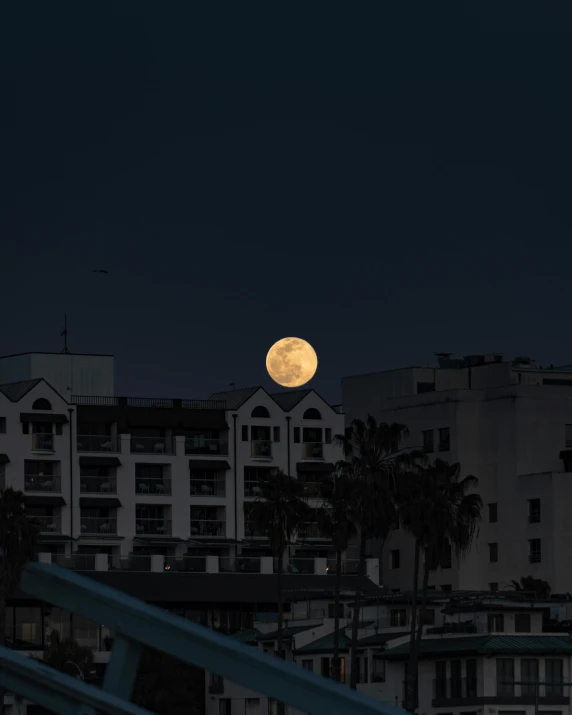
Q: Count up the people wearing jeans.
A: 0